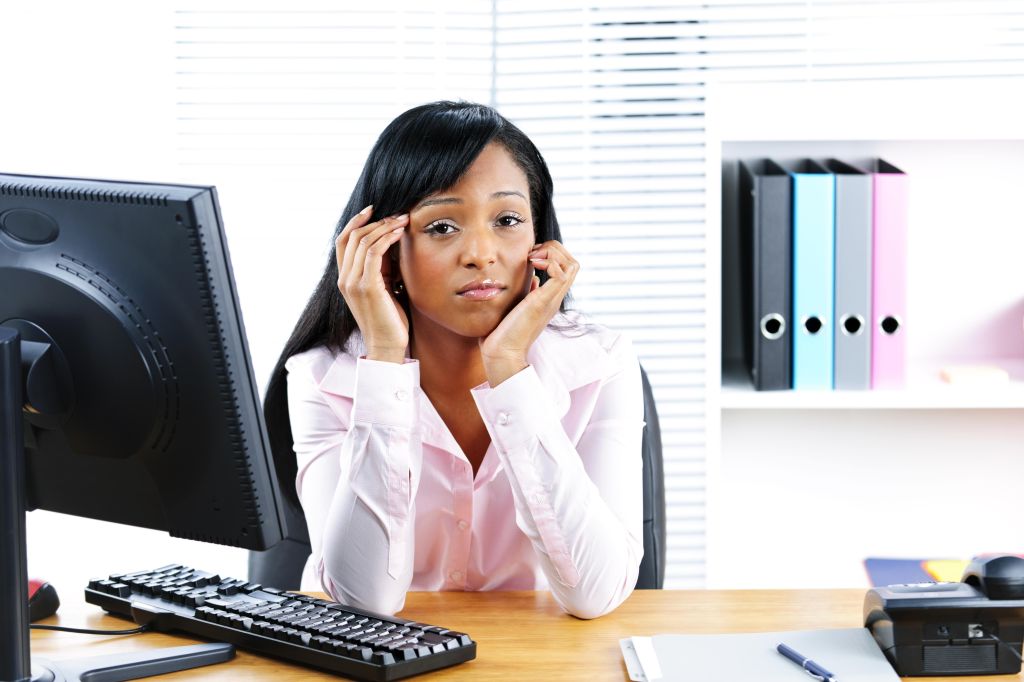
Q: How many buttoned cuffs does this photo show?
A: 2